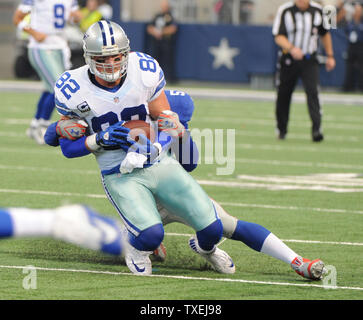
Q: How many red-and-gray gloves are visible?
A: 2